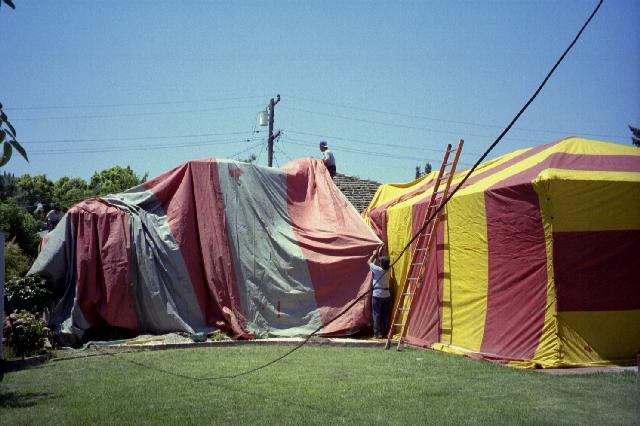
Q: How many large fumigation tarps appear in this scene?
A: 2